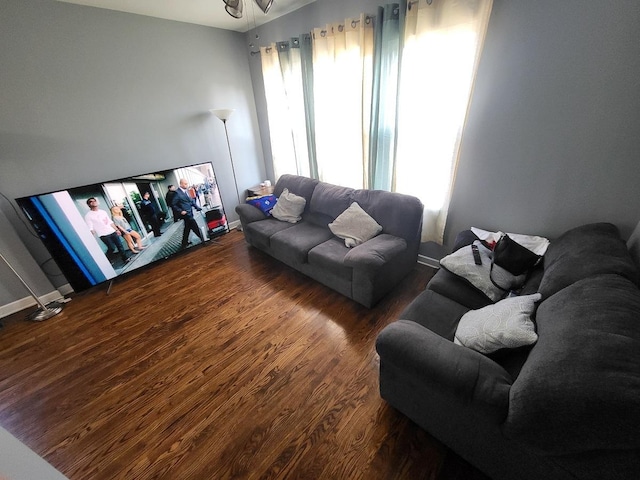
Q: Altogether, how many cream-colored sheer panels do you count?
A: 3